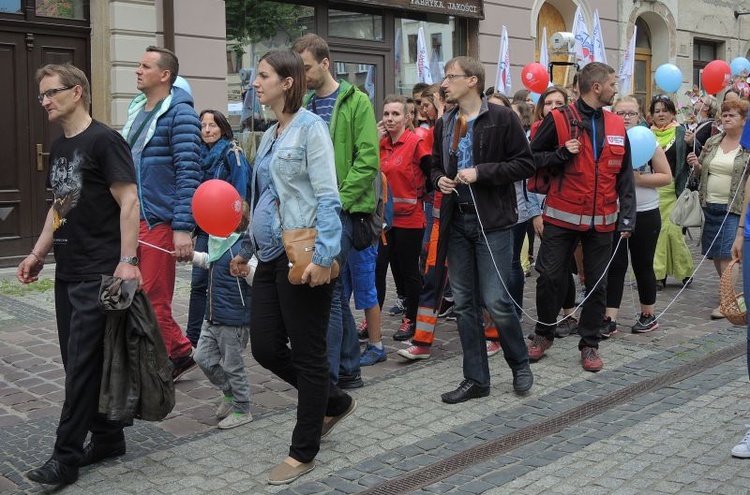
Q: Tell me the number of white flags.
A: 6